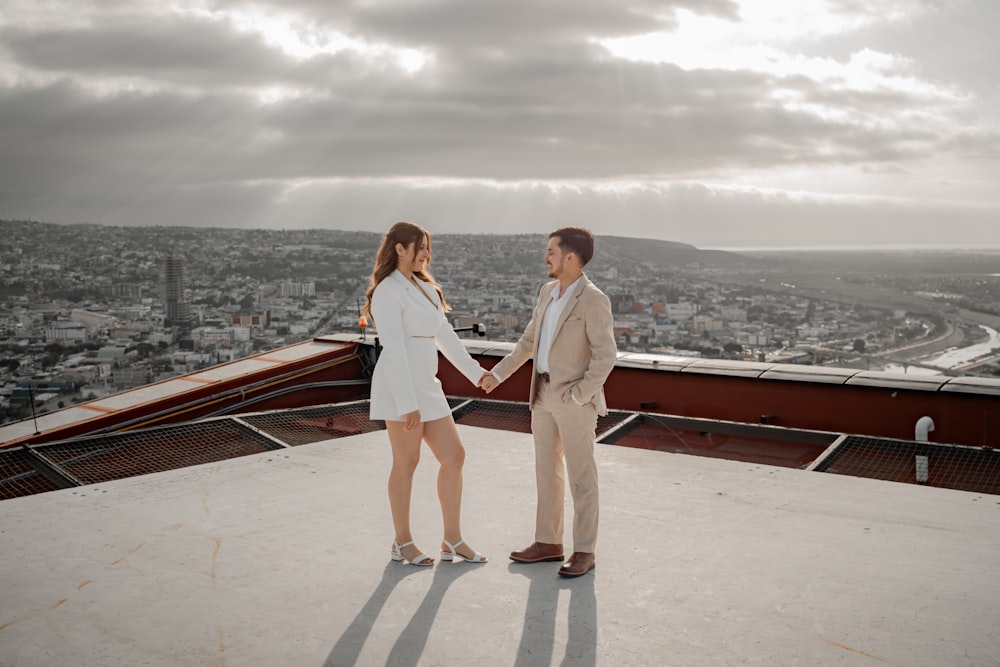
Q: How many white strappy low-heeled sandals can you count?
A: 2